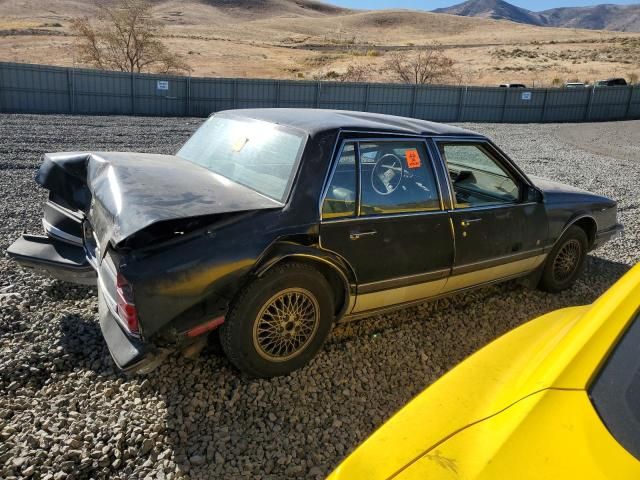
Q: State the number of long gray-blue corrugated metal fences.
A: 1